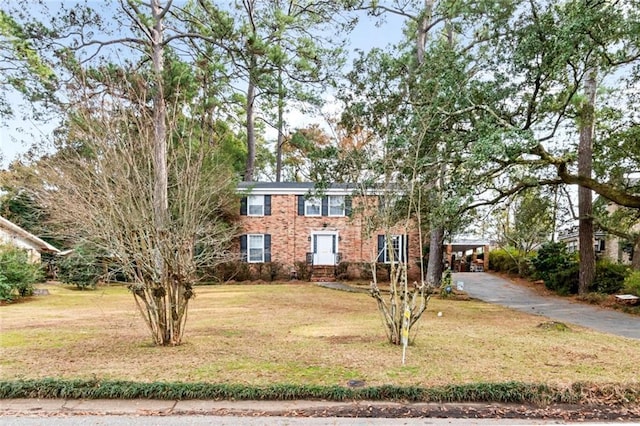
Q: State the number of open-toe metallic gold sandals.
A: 0